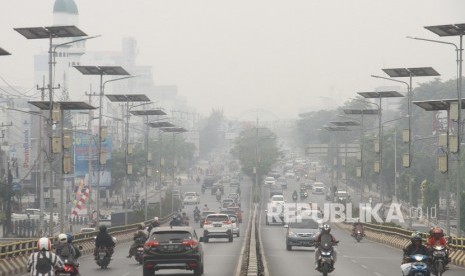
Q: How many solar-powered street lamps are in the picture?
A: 15